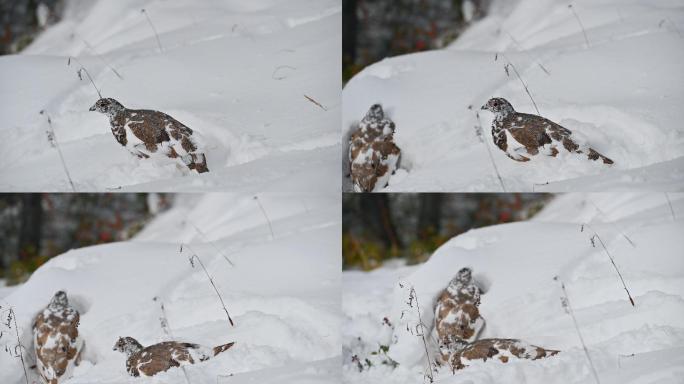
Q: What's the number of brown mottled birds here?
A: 7